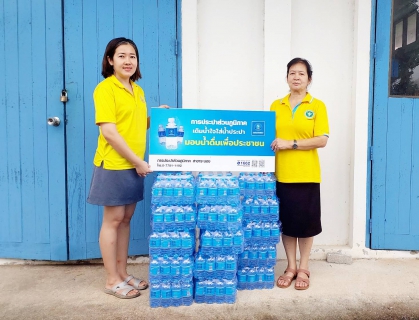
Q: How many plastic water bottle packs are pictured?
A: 15